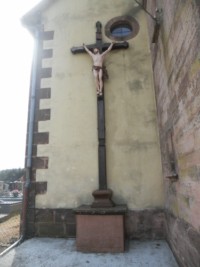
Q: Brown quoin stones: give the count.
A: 8